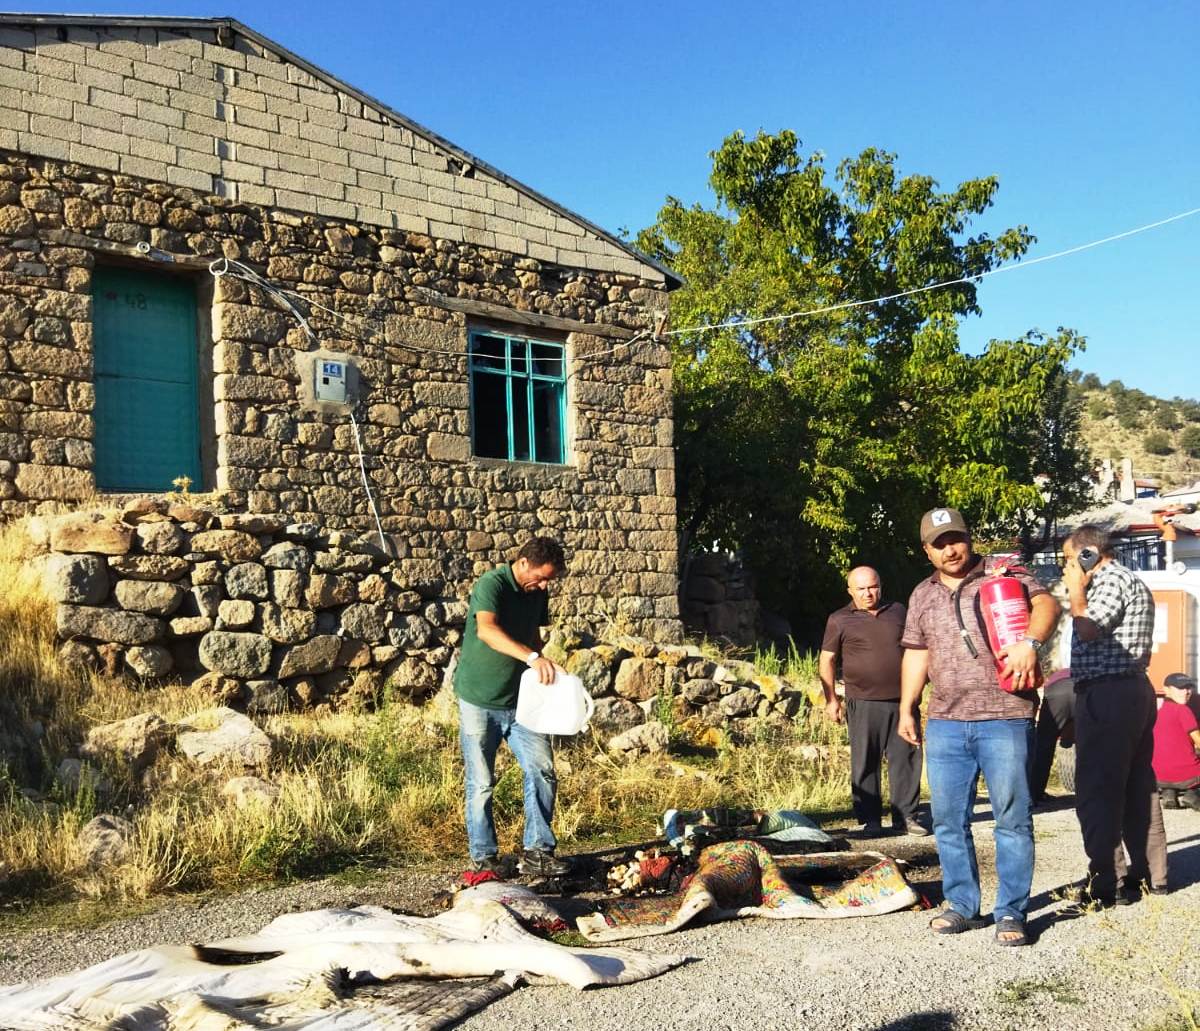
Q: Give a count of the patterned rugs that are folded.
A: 1